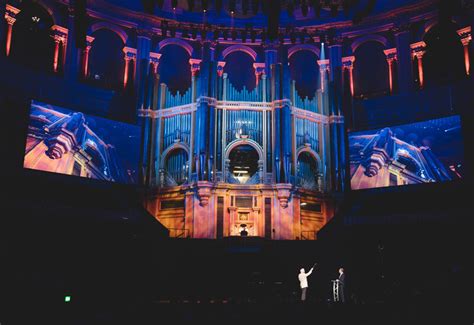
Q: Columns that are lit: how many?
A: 13